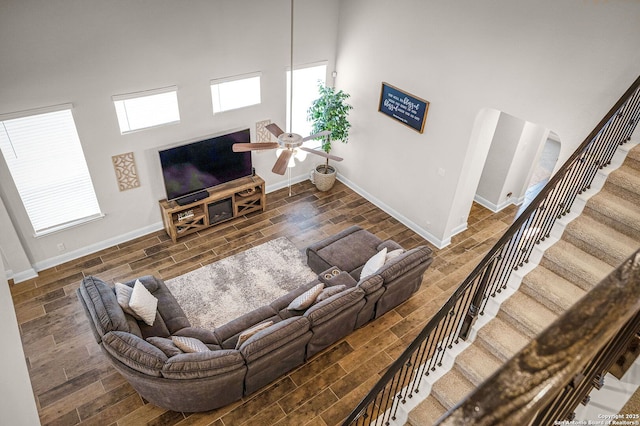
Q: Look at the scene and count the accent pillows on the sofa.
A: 9